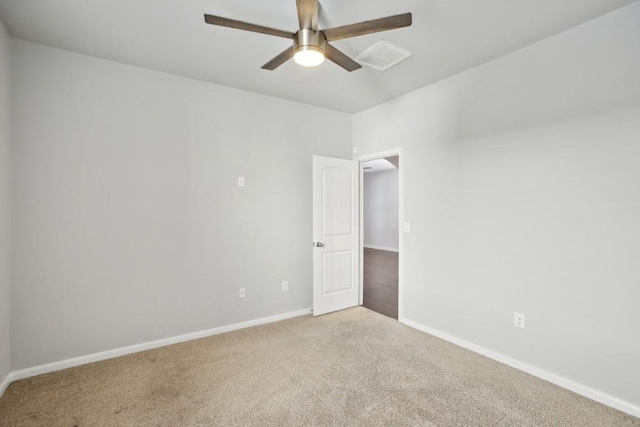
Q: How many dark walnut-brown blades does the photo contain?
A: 5